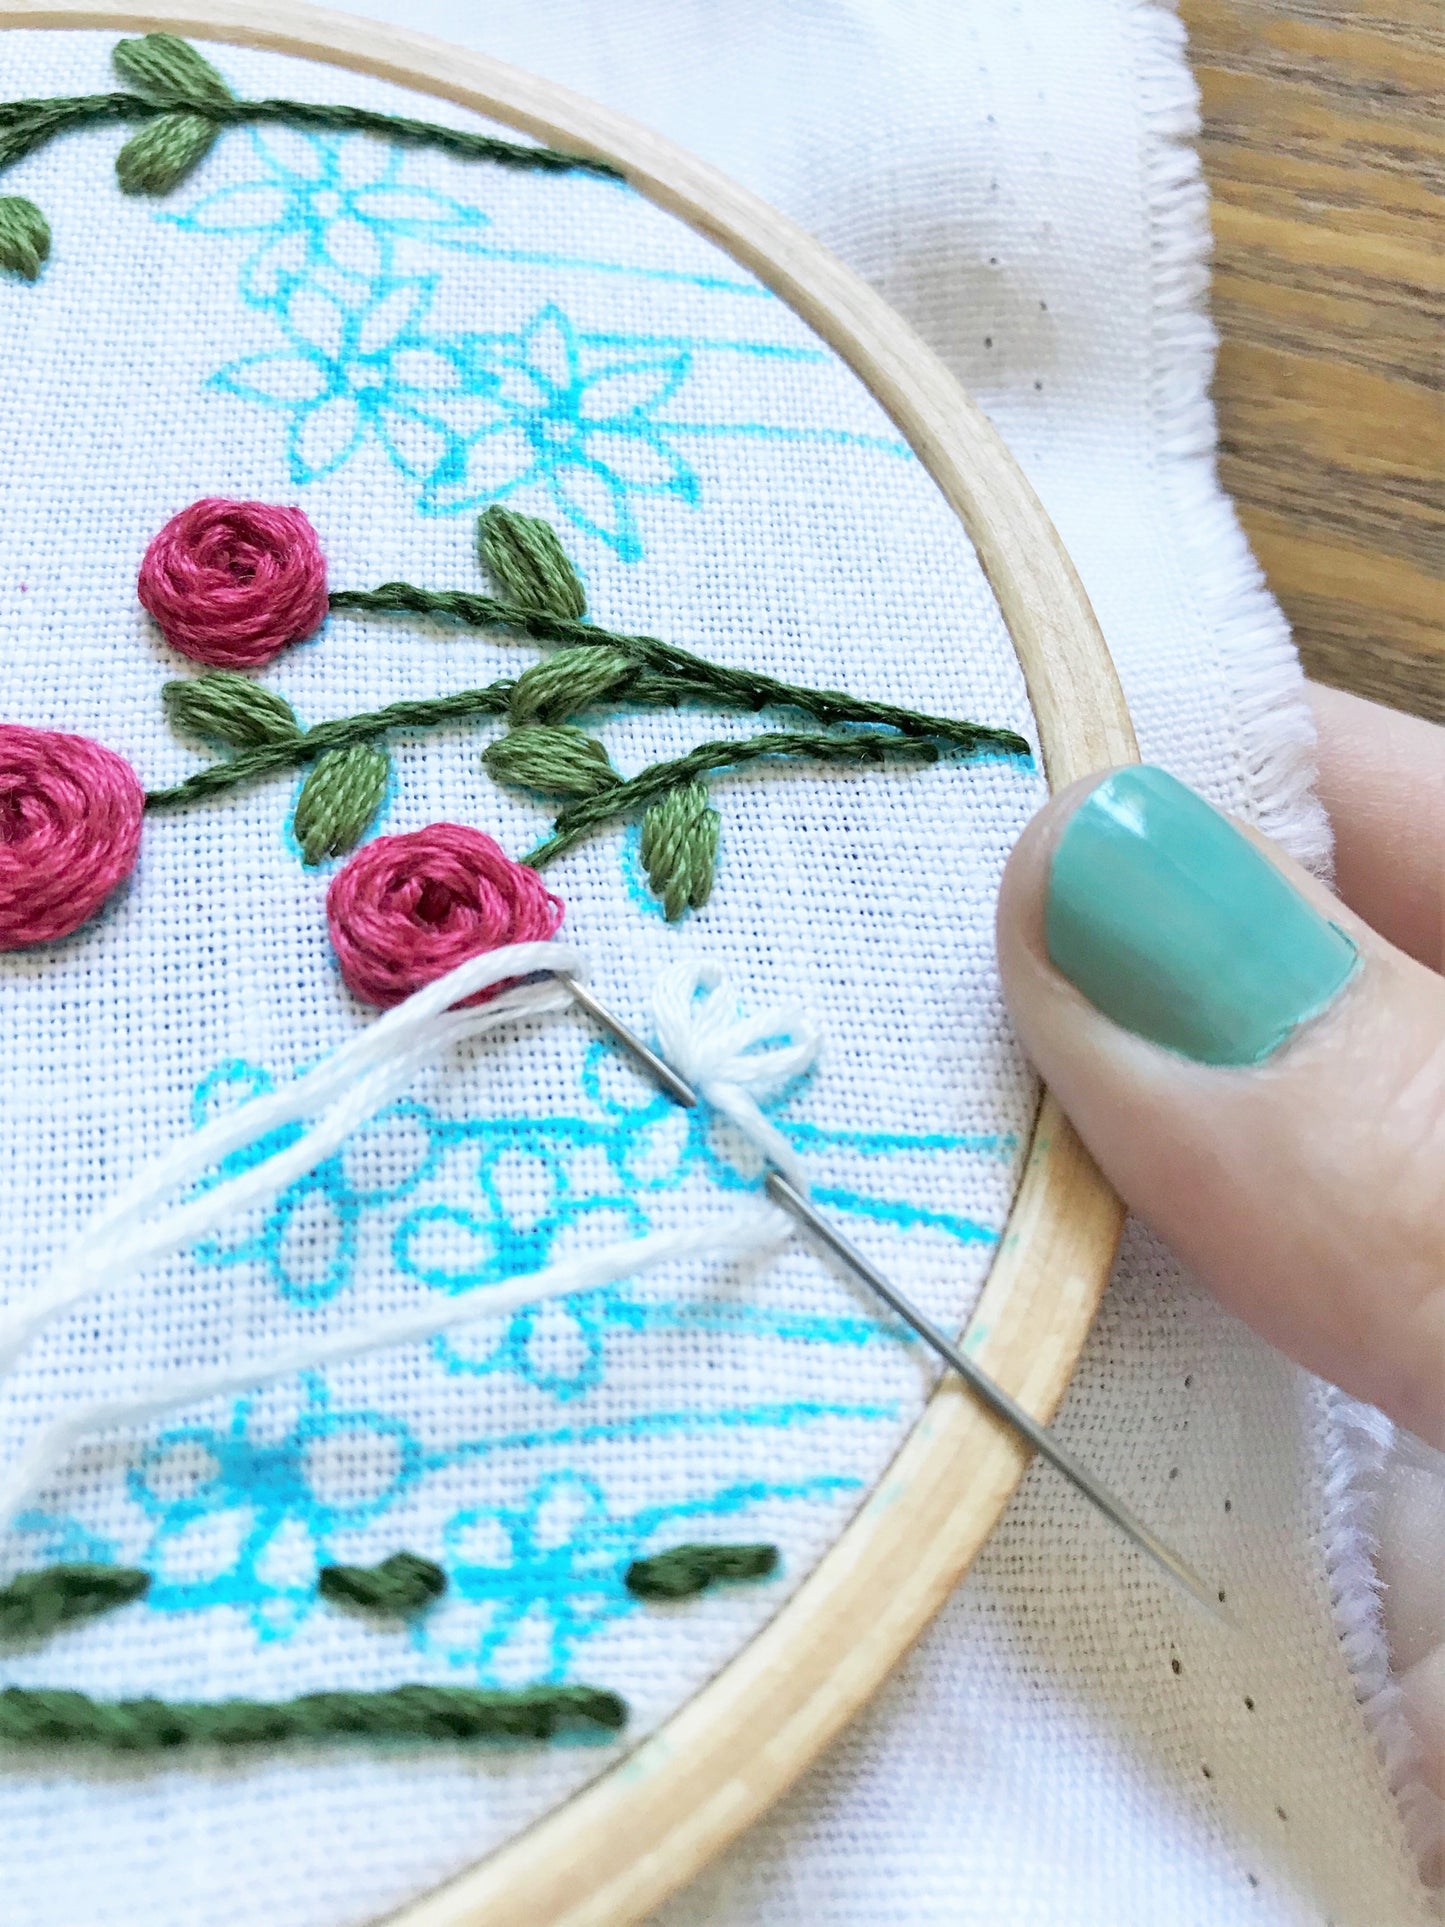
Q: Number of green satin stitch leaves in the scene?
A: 9